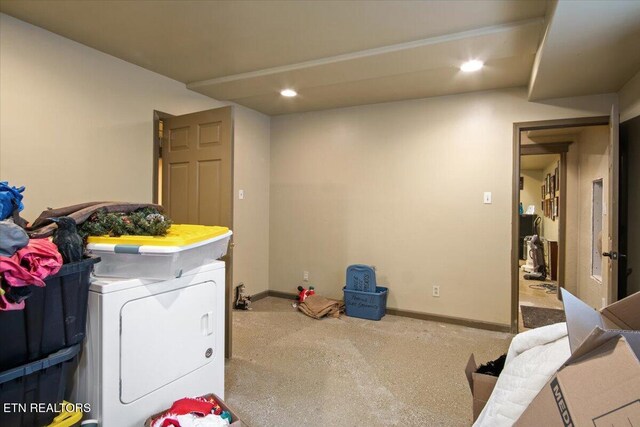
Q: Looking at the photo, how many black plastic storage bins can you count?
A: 2